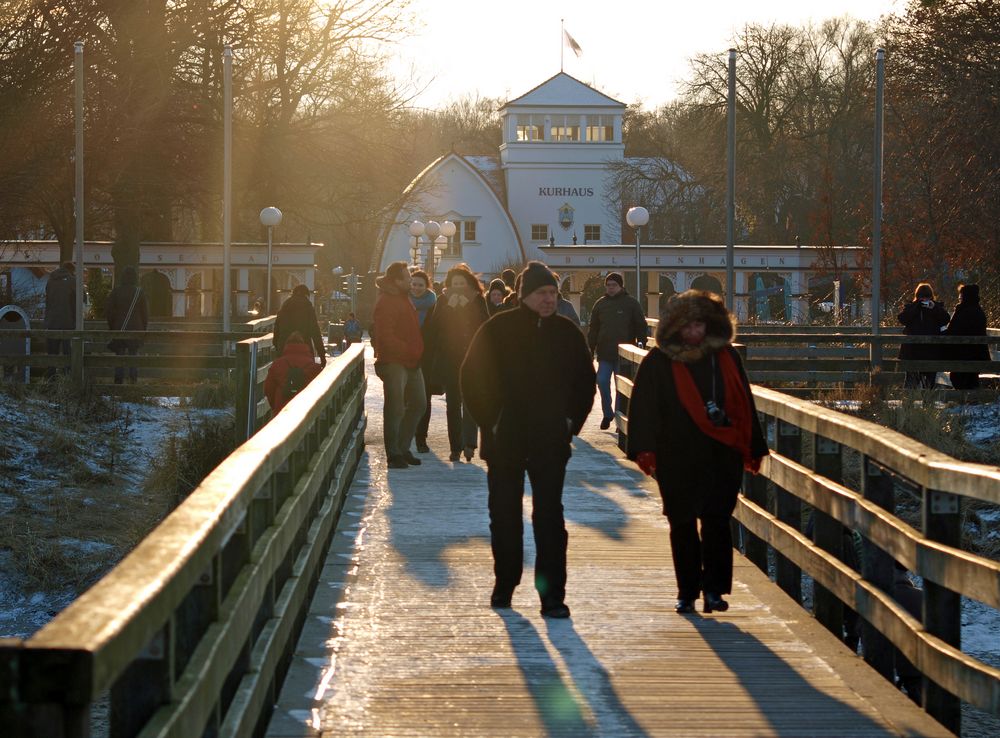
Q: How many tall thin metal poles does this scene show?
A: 4